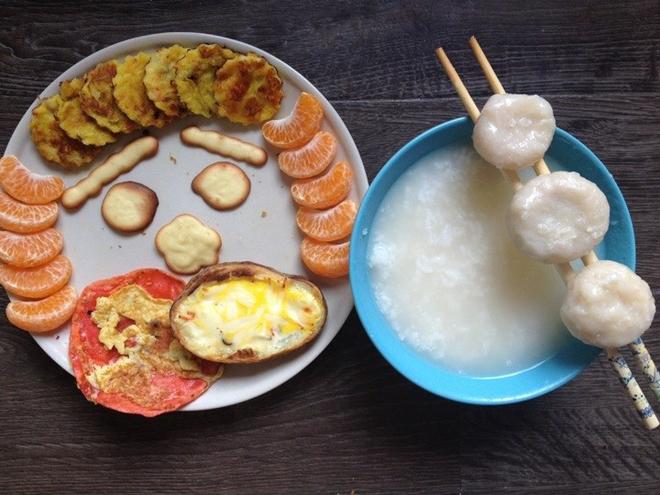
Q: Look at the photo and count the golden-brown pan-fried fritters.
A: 7